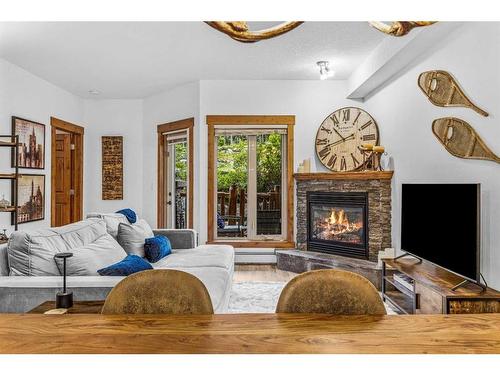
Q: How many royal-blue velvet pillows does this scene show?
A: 3